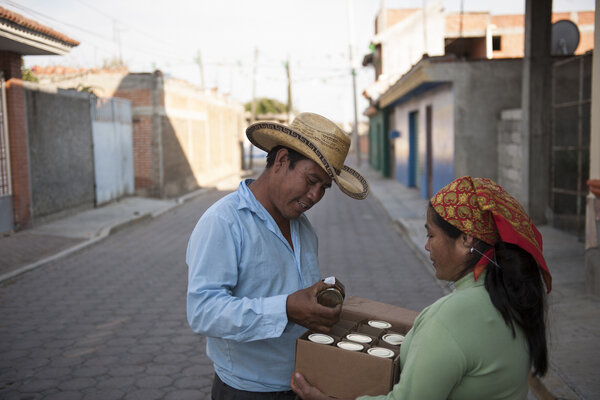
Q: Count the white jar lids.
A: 6